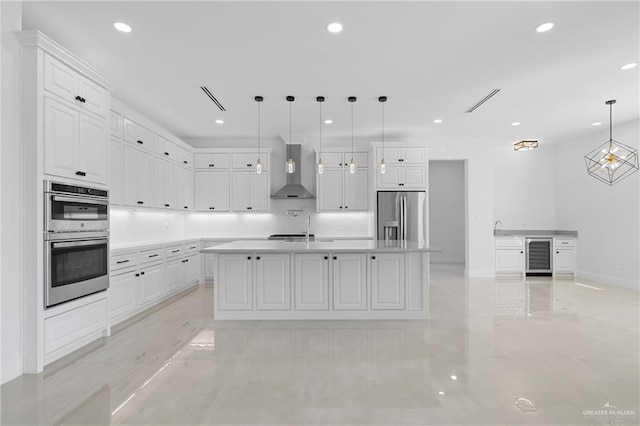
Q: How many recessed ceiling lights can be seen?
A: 9